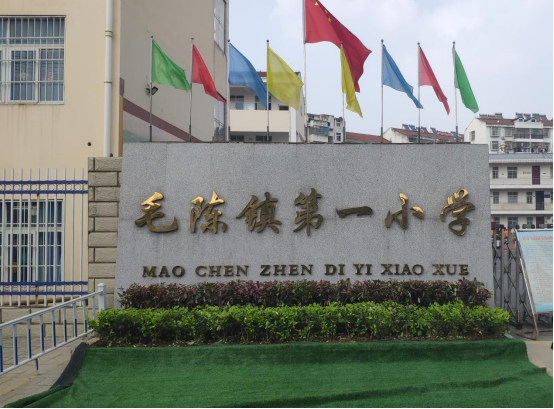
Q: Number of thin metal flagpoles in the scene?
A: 9